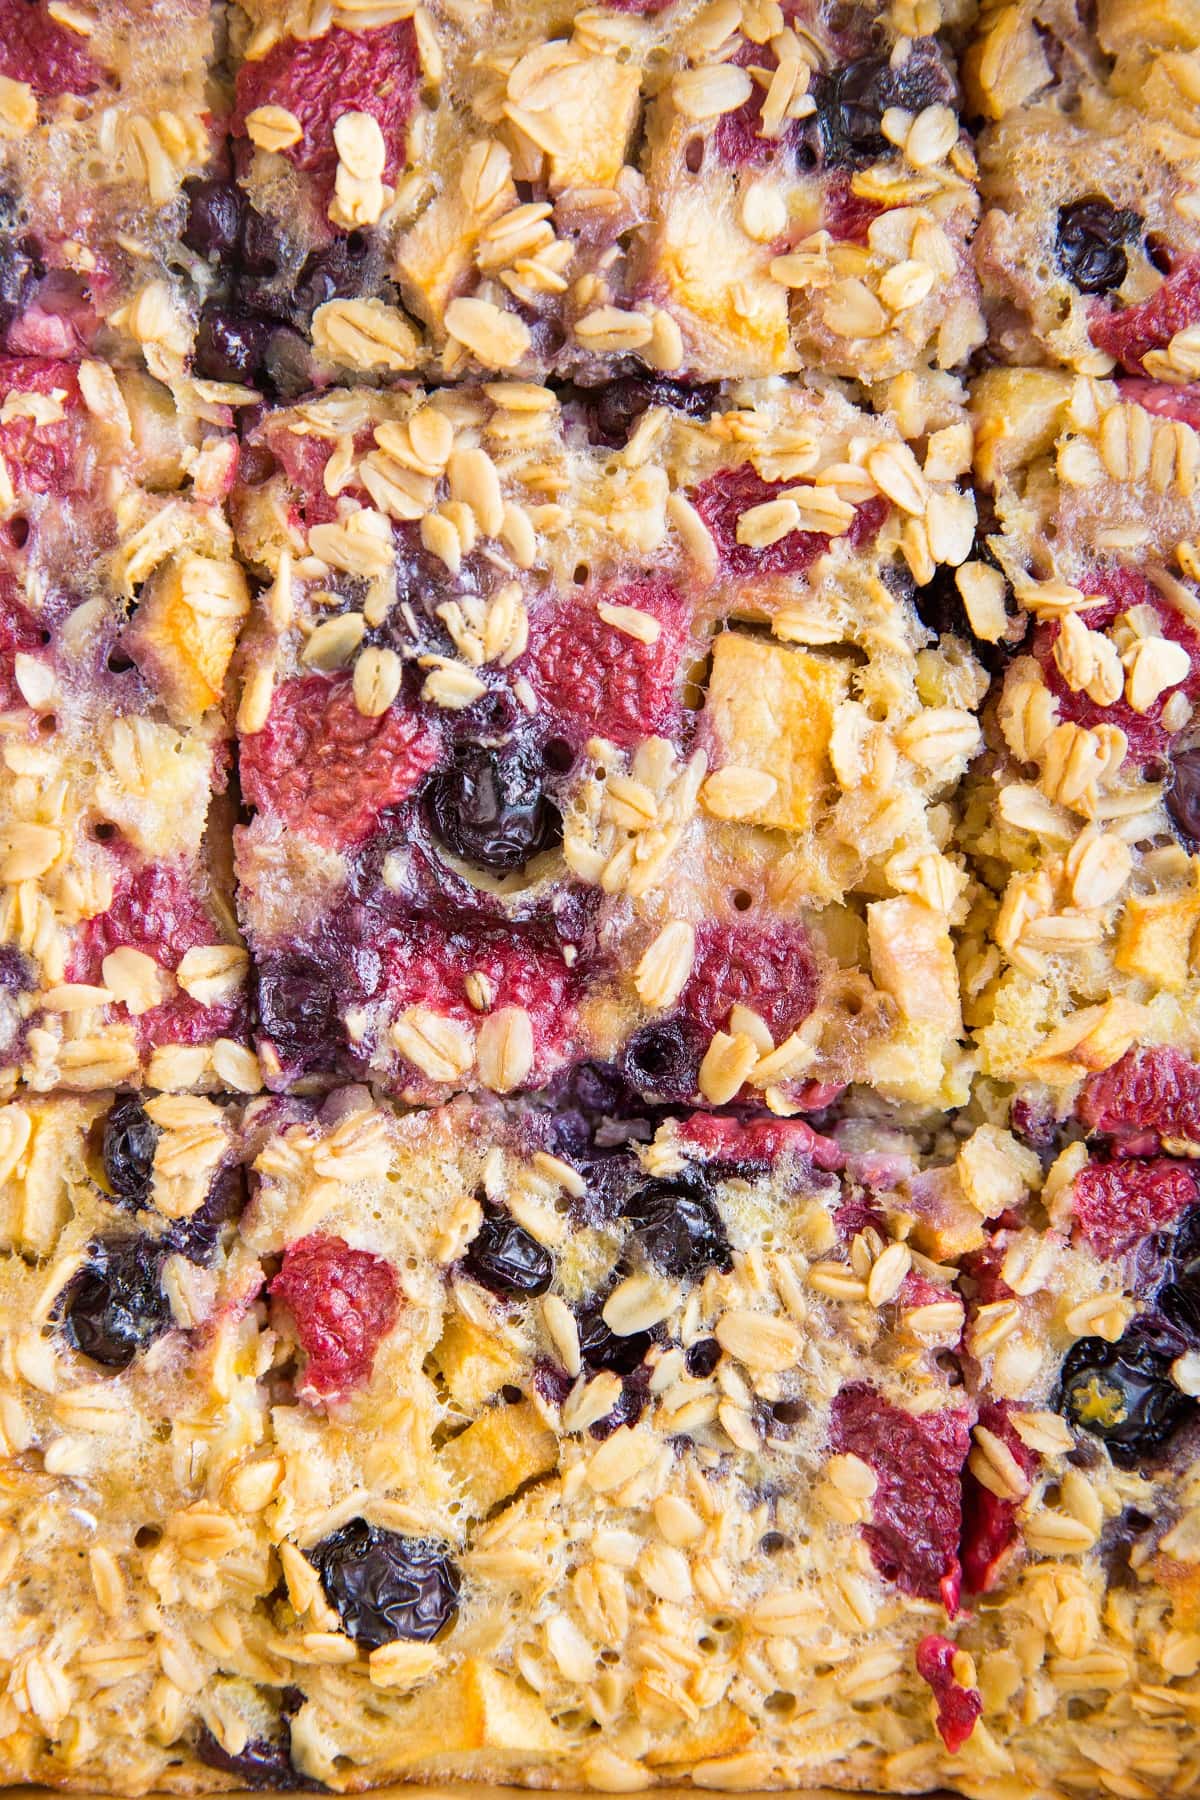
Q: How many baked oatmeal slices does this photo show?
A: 9